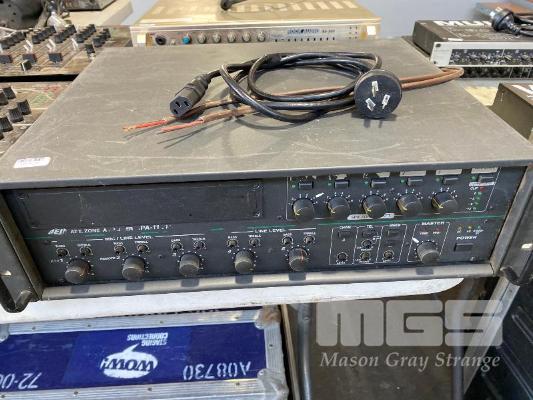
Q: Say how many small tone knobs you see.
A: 10